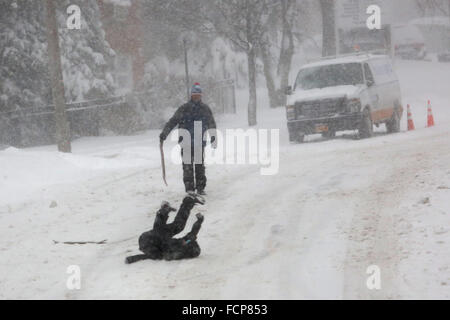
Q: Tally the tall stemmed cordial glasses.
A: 0